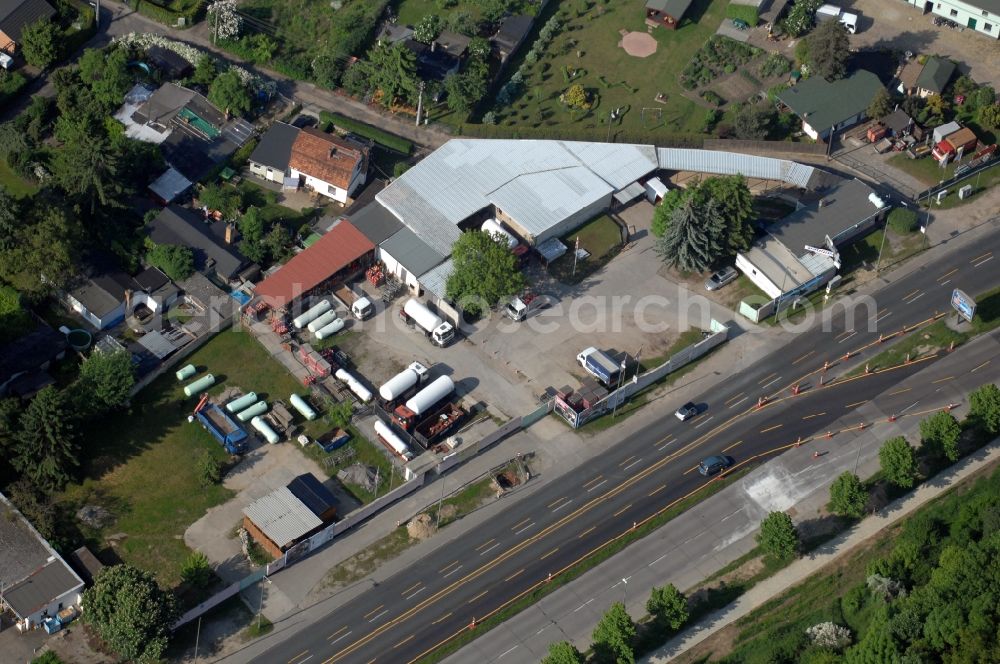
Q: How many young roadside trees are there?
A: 8